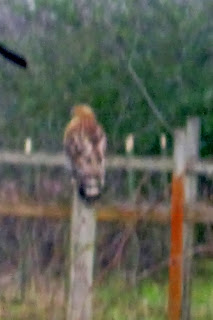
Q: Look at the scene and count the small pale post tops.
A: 3